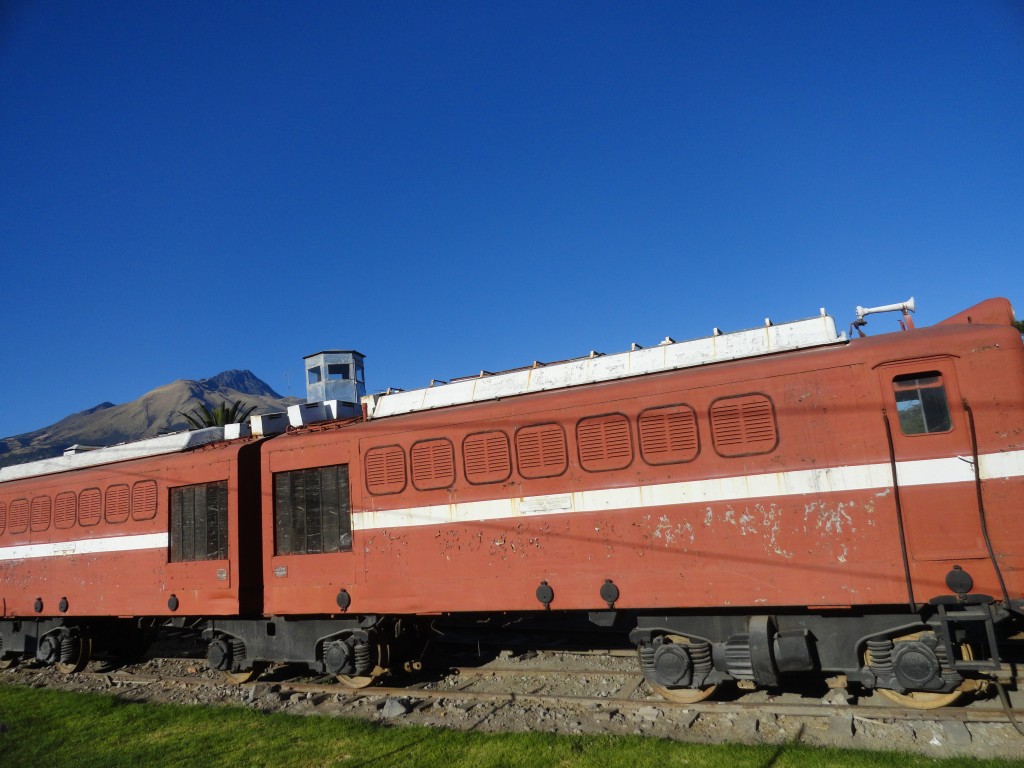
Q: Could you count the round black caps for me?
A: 7